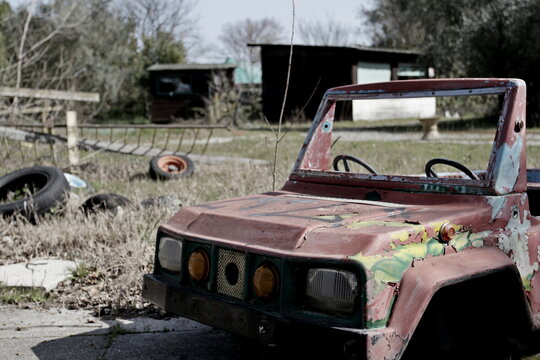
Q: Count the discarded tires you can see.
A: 3